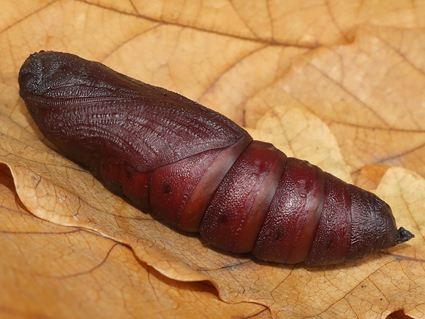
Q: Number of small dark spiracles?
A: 5